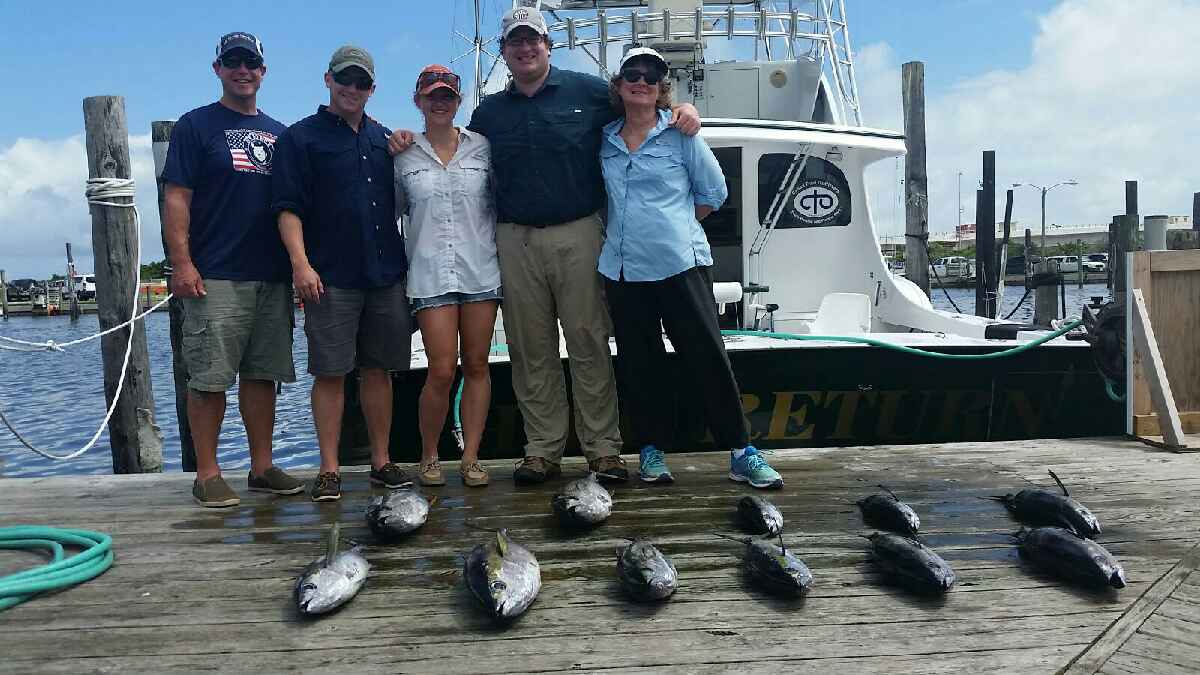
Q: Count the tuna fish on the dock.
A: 11